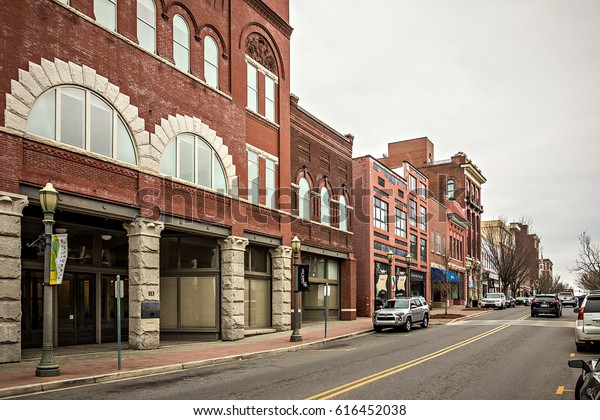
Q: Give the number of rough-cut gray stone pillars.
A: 4